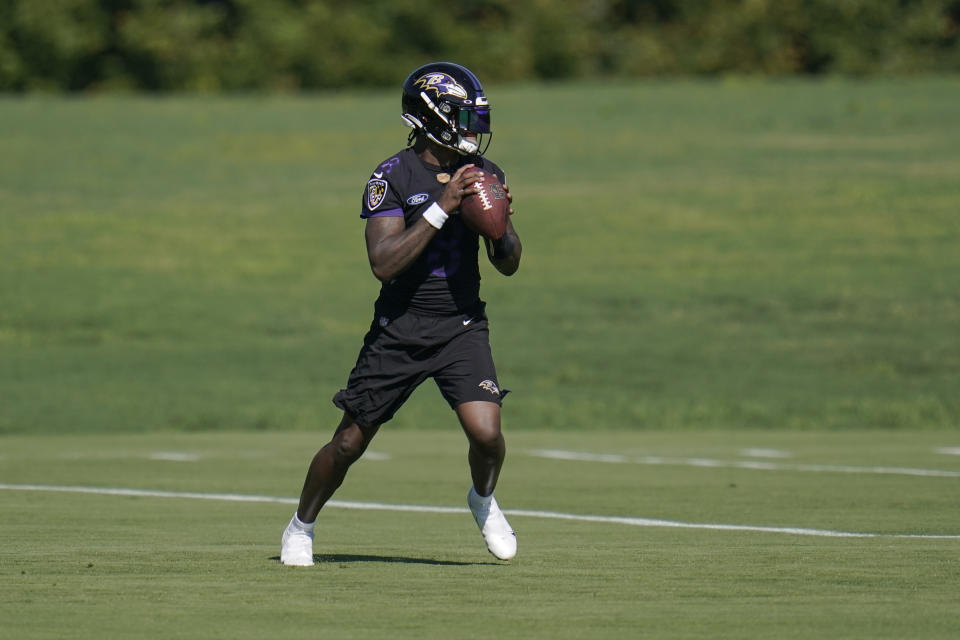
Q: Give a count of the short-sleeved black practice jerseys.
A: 1